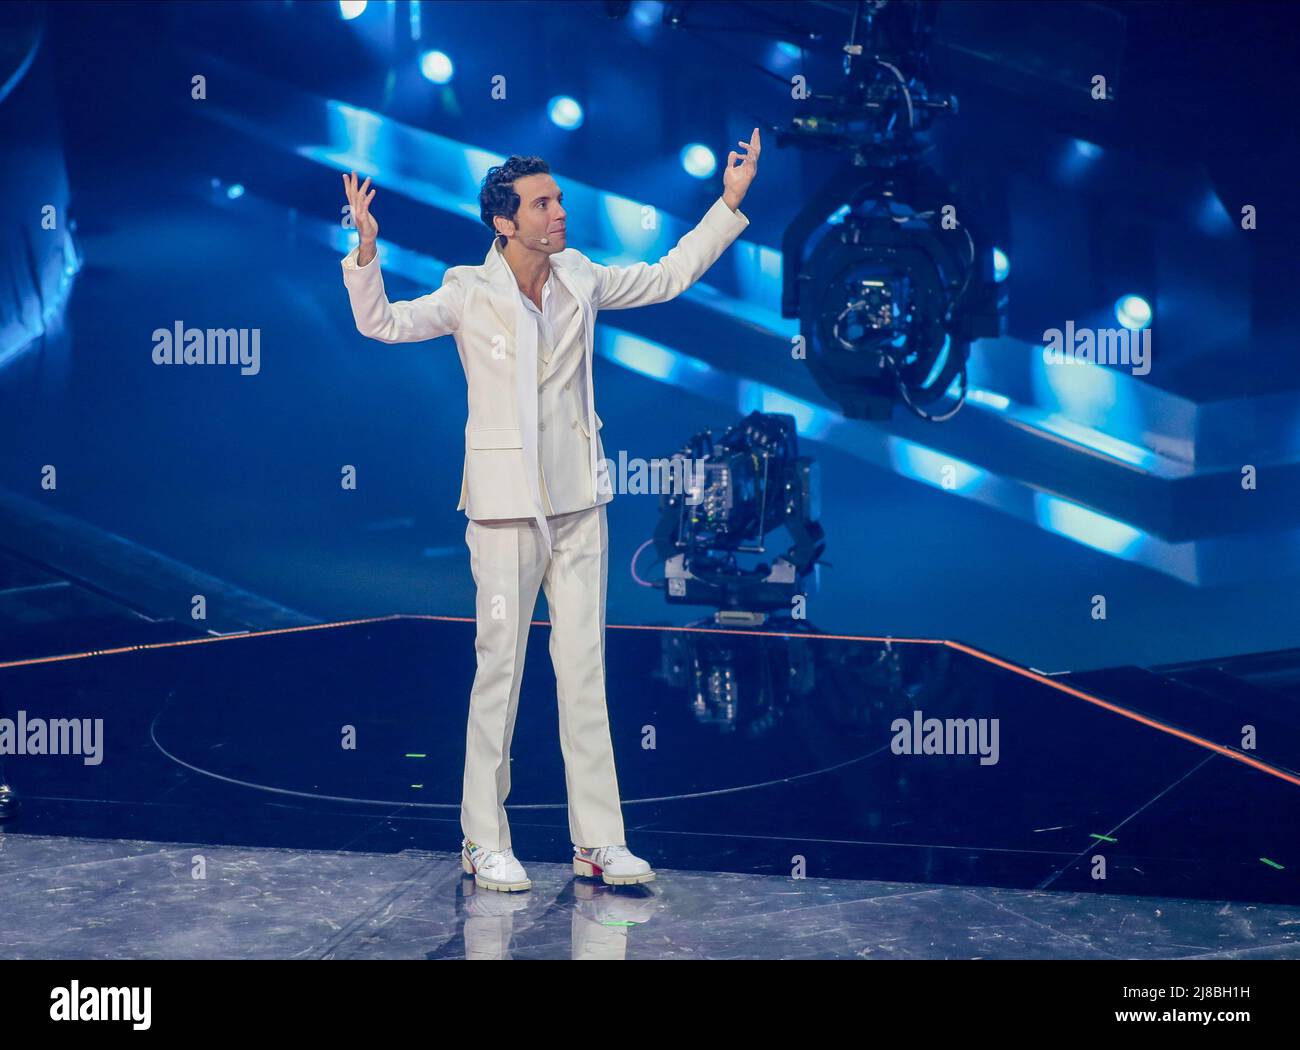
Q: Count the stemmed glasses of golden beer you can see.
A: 0